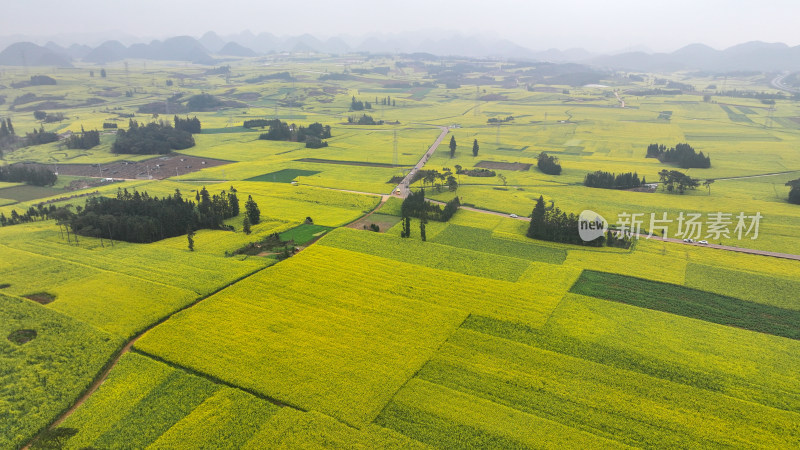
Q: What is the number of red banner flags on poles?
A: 0